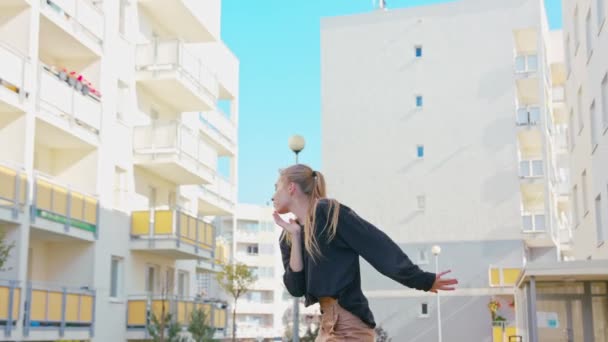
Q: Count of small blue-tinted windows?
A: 3